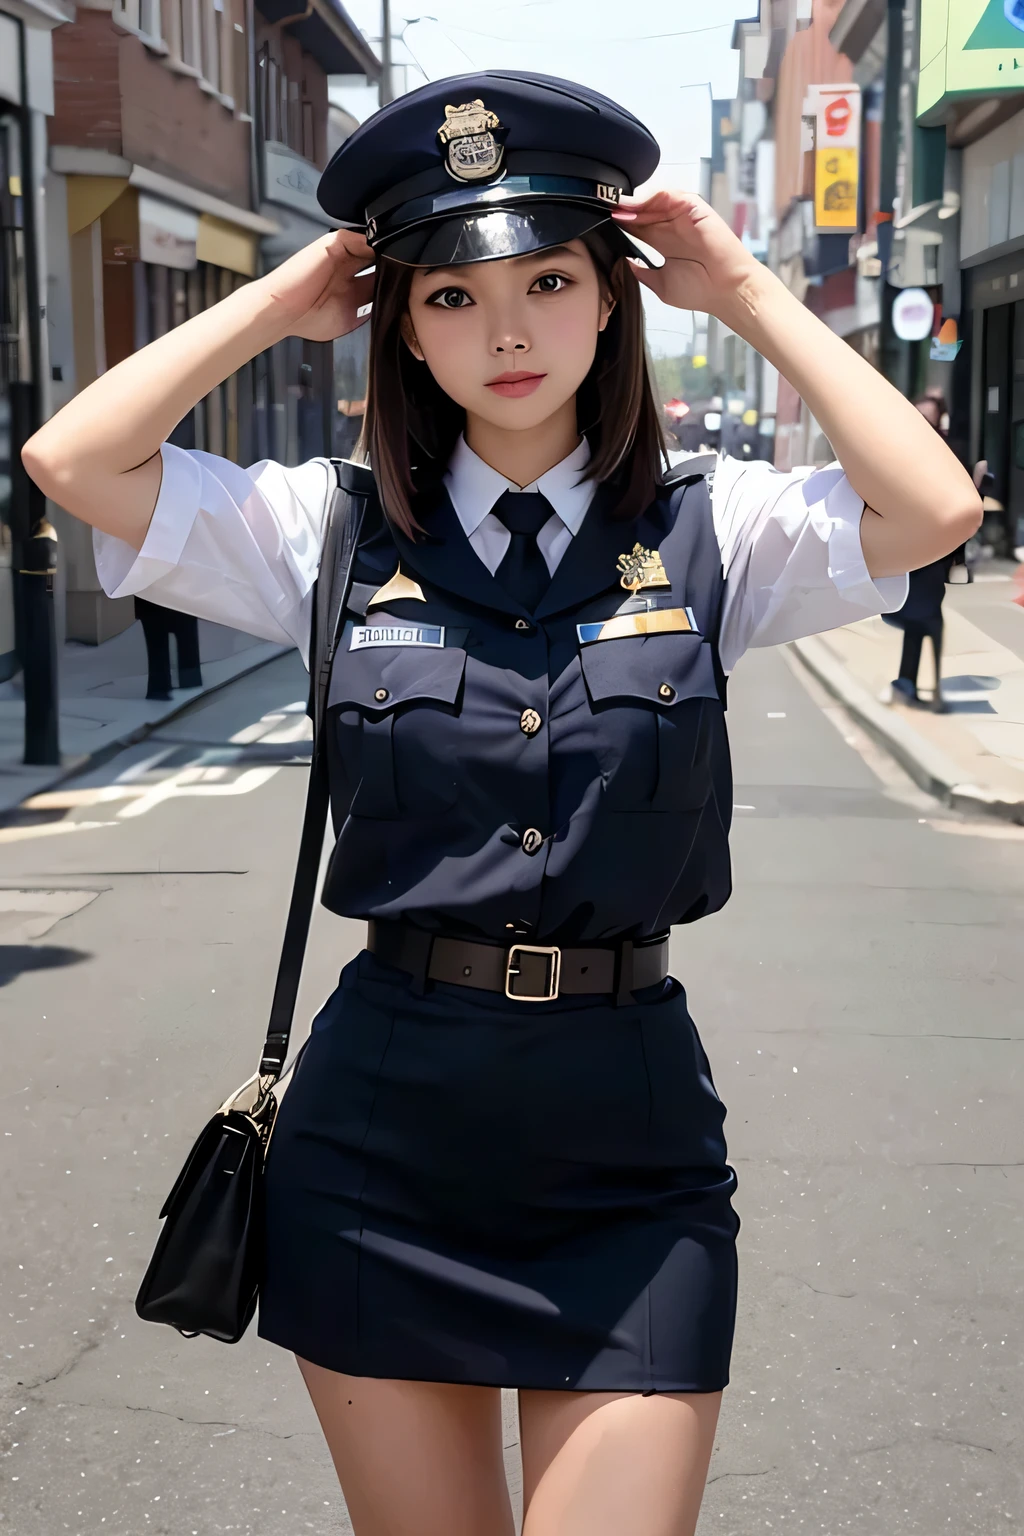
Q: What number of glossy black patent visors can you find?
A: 1